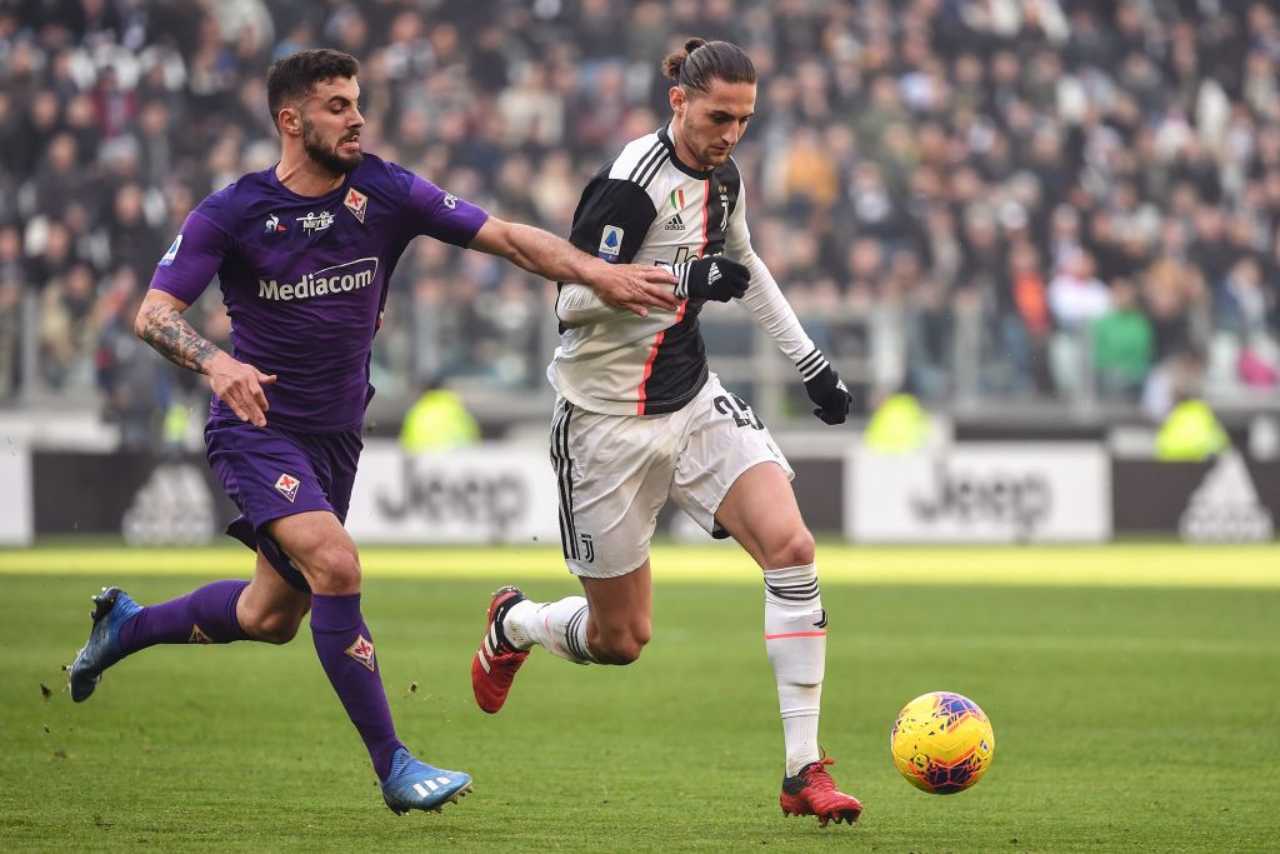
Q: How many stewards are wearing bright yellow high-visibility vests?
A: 3